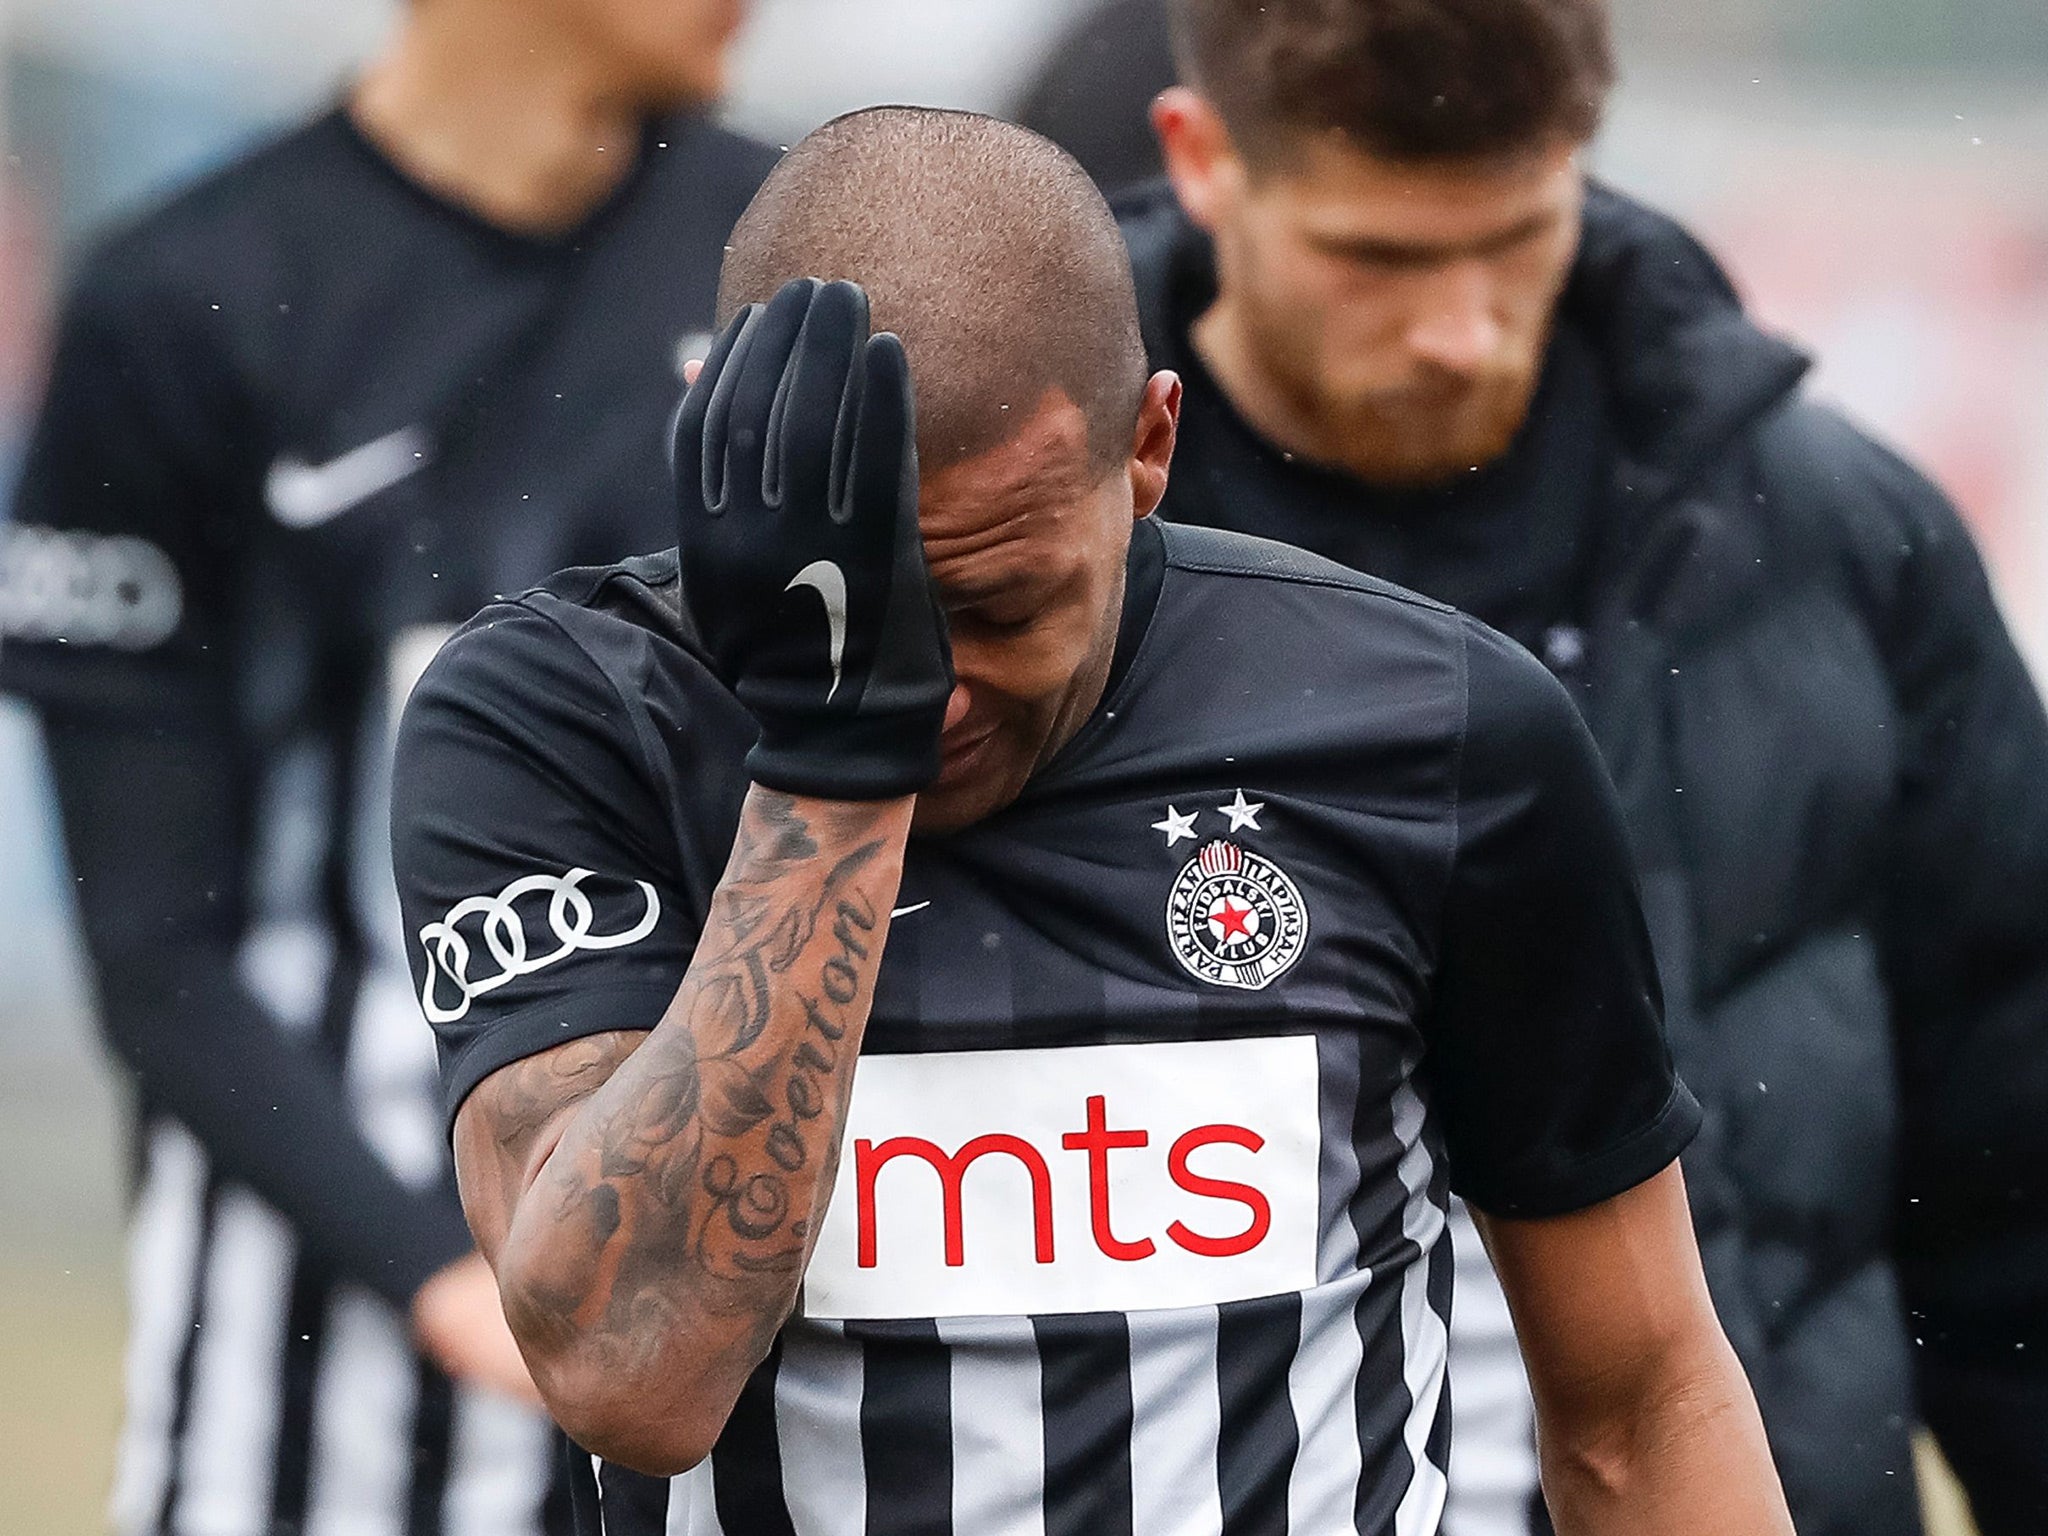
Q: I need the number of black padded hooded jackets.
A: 1